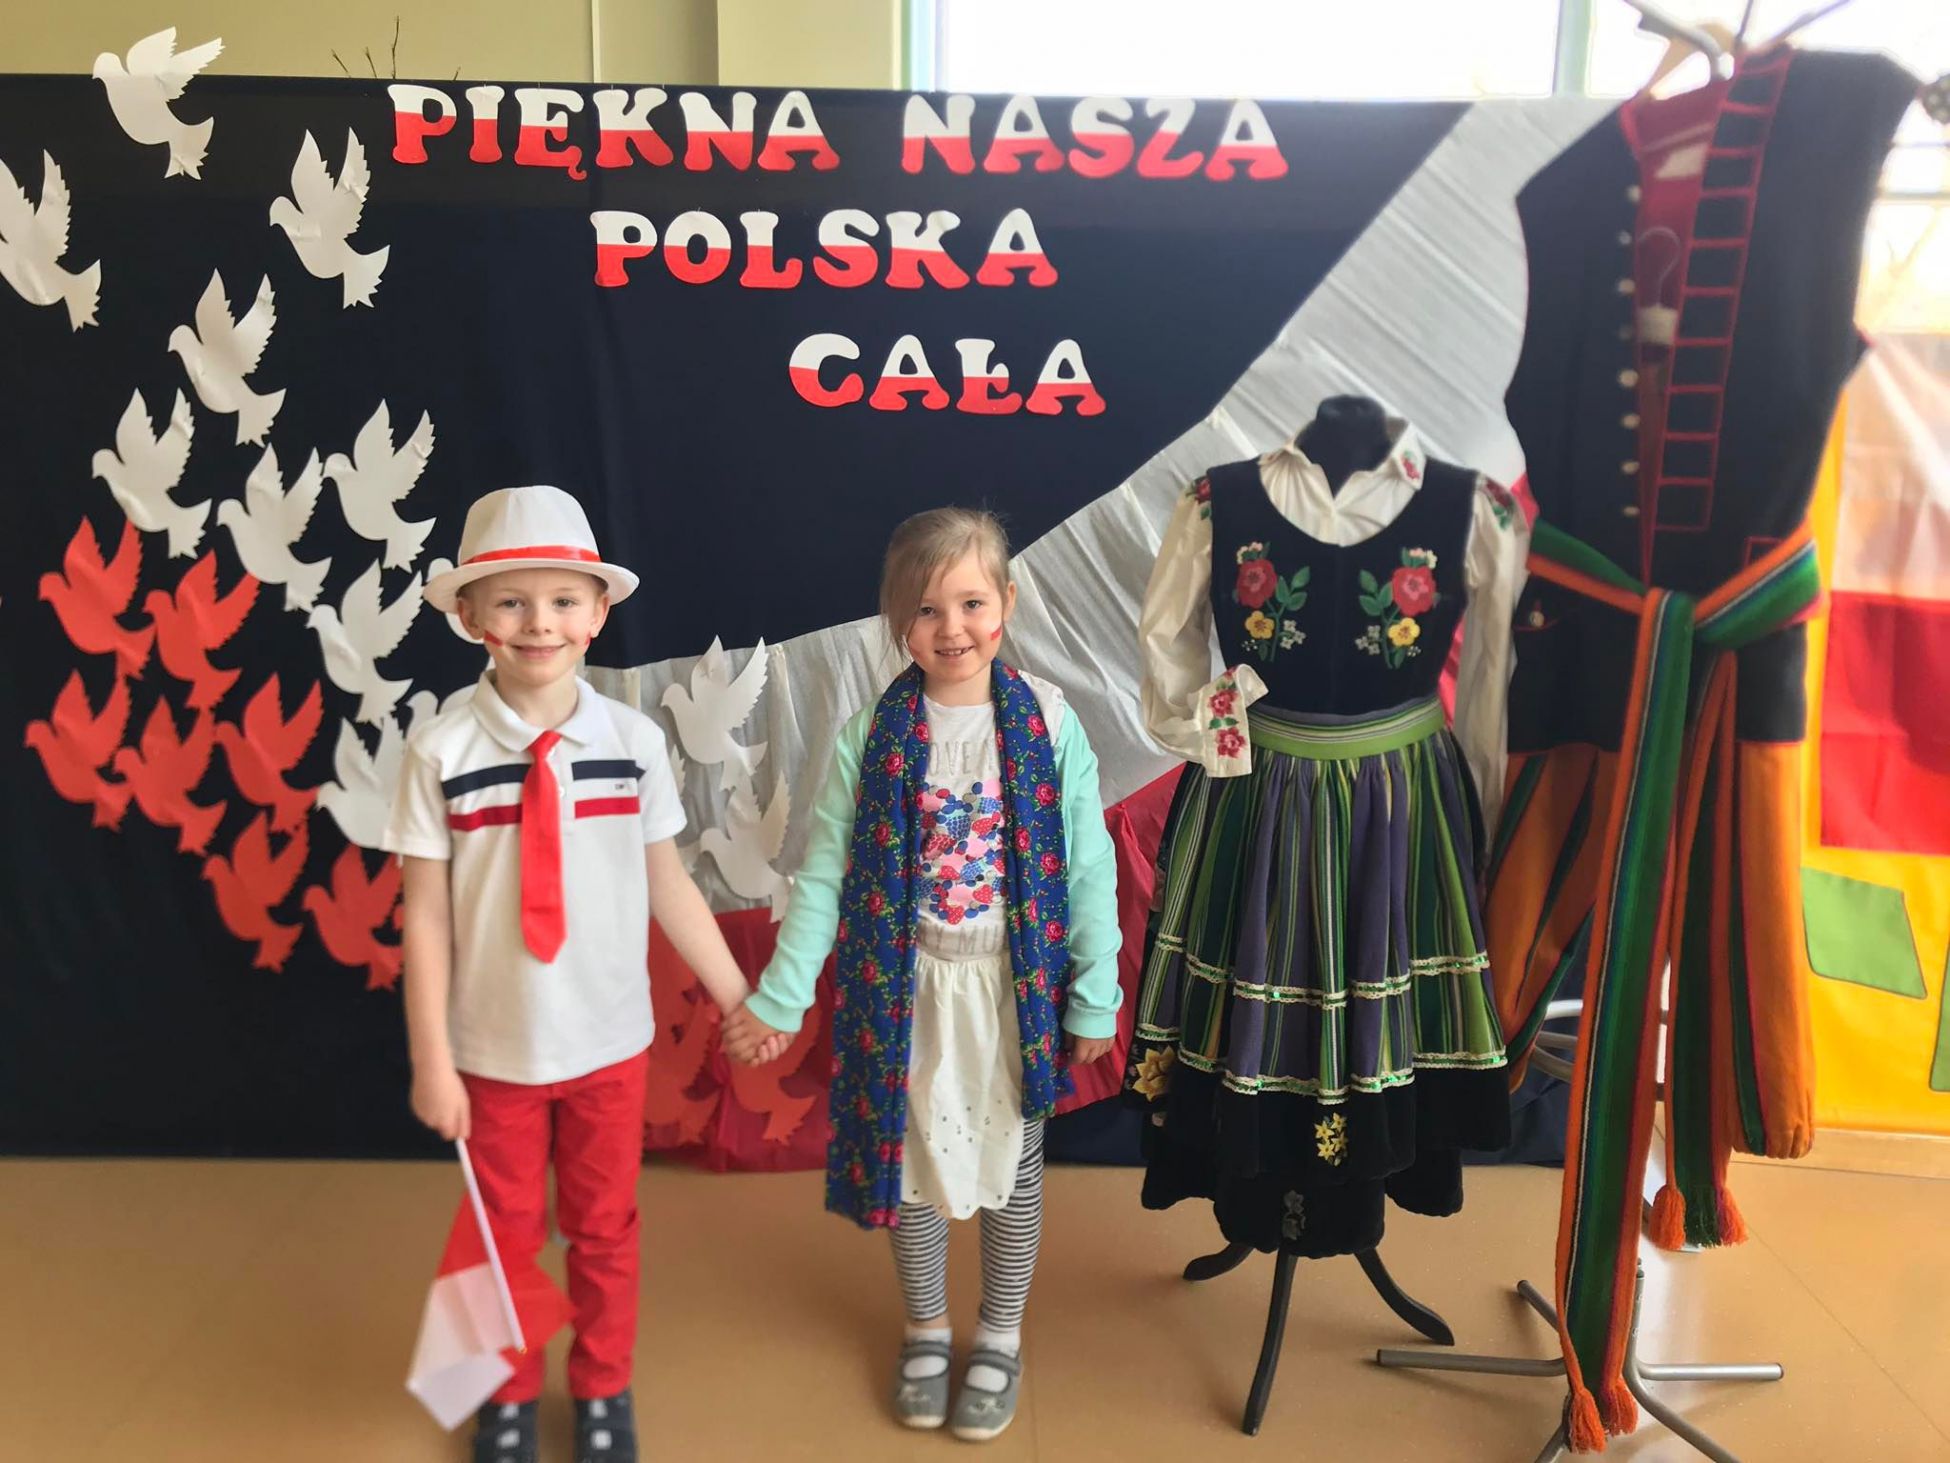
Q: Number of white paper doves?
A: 14